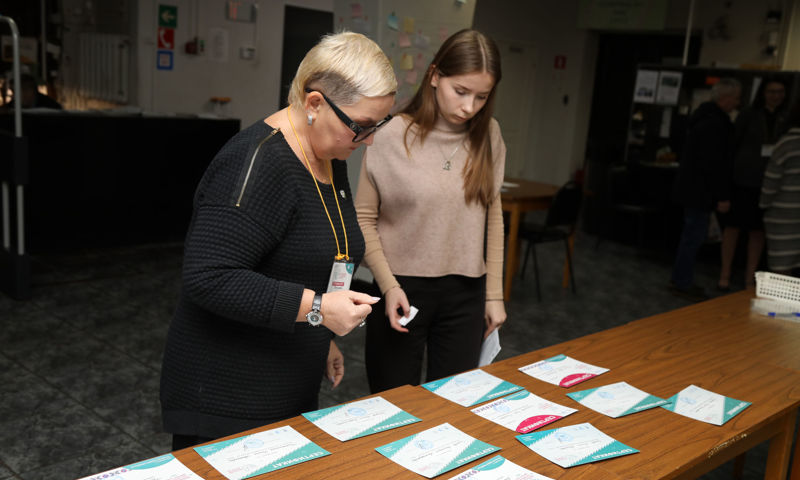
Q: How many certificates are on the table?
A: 11